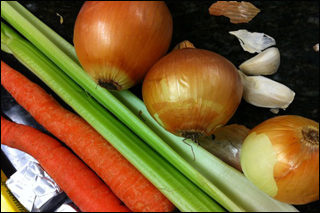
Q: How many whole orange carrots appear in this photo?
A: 2